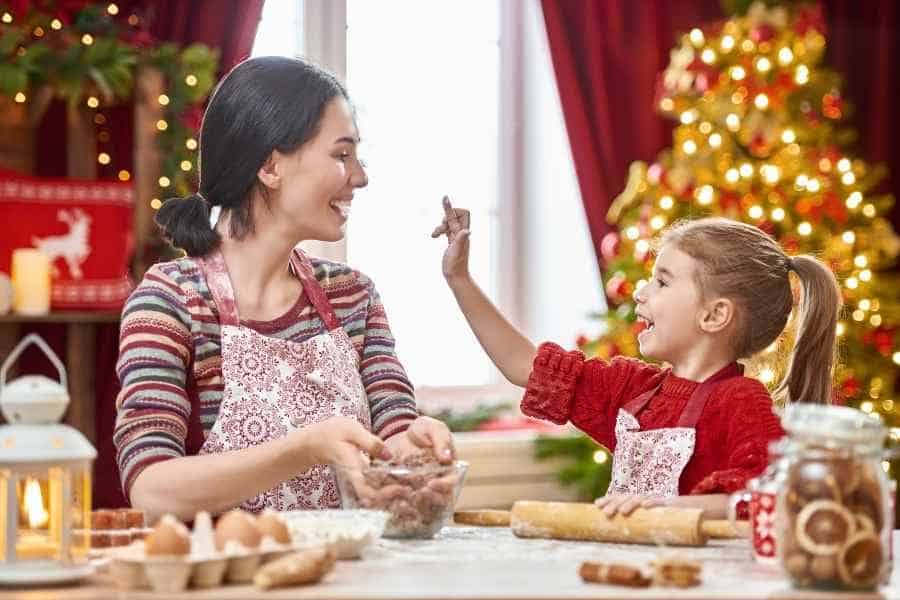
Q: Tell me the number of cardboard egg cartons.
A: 1